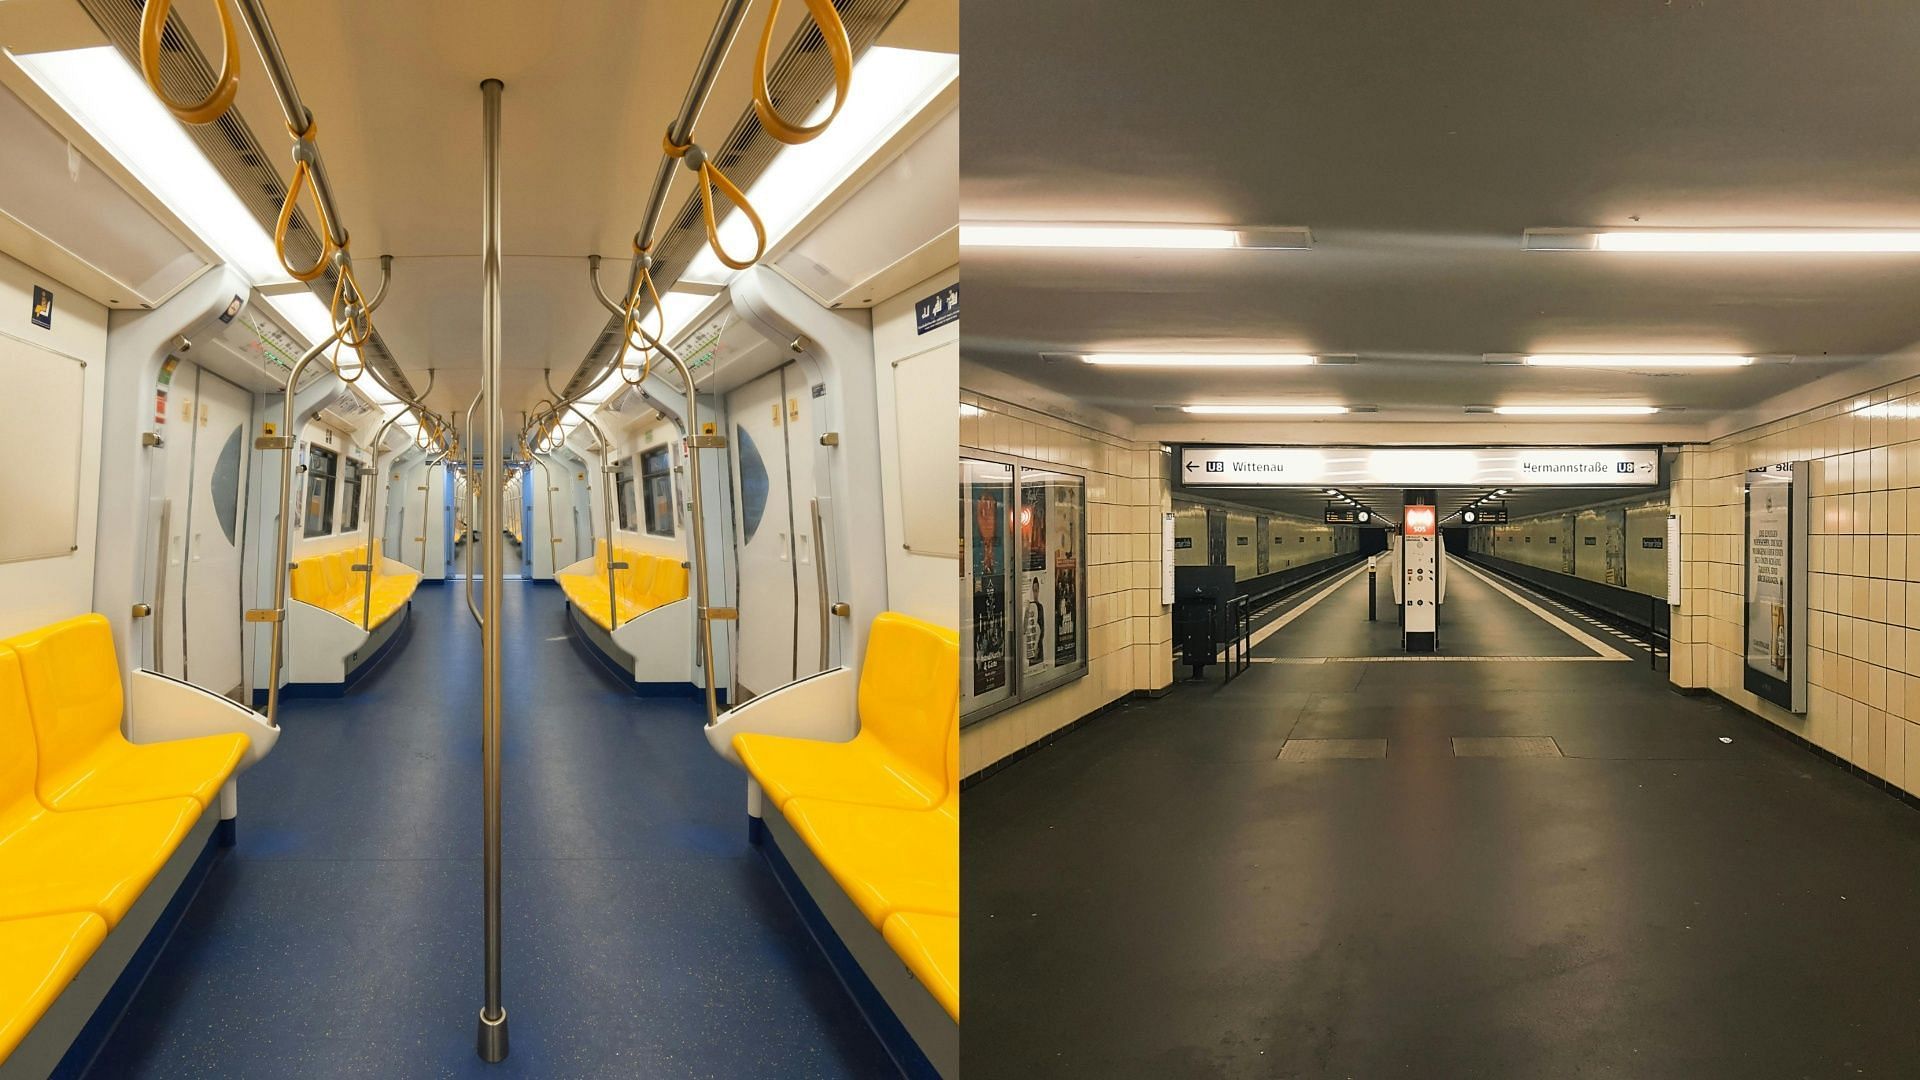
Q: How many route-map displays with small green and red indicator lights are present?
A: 2